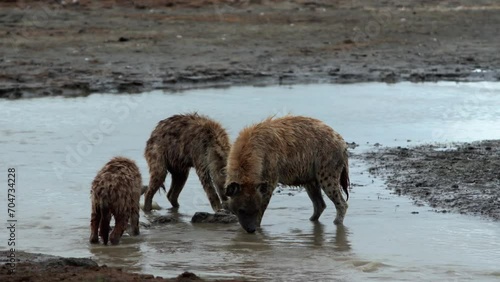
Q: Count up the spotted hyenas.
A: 3